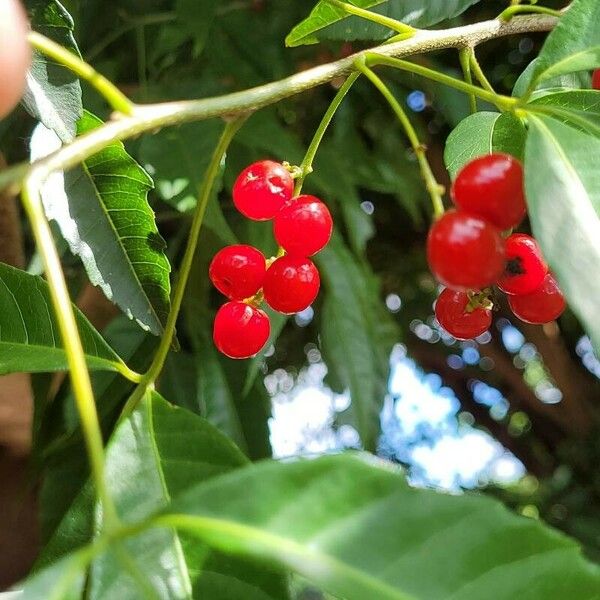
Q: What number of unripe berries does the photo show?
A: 0